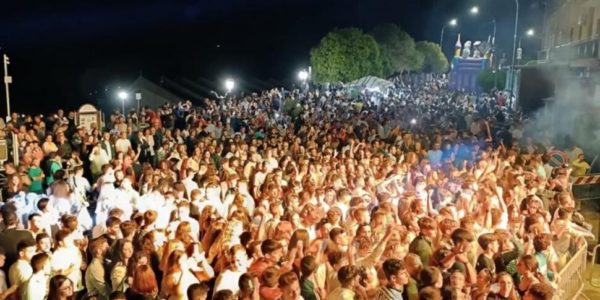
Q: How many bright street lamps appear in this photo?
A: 6